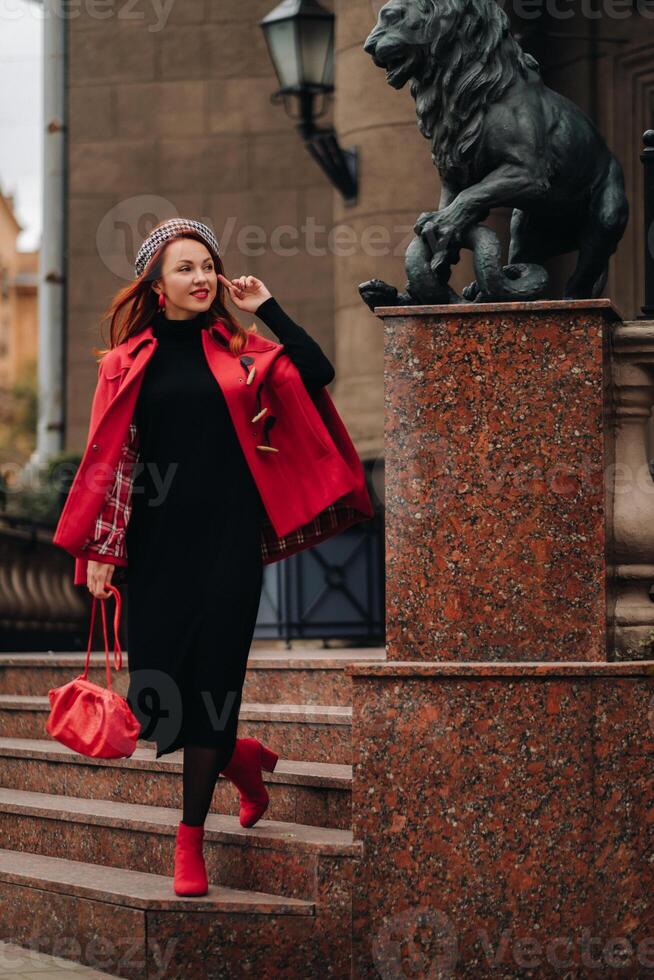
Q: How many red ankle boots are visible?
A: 2